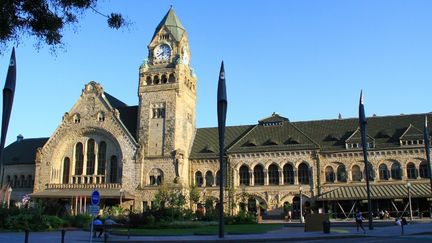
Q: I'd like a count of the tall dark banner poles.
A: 4